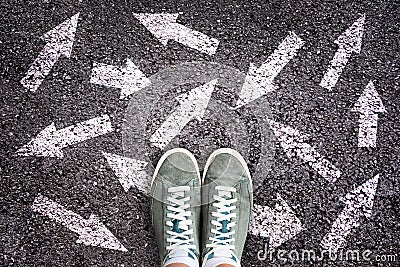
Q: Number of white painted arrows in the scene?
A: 13